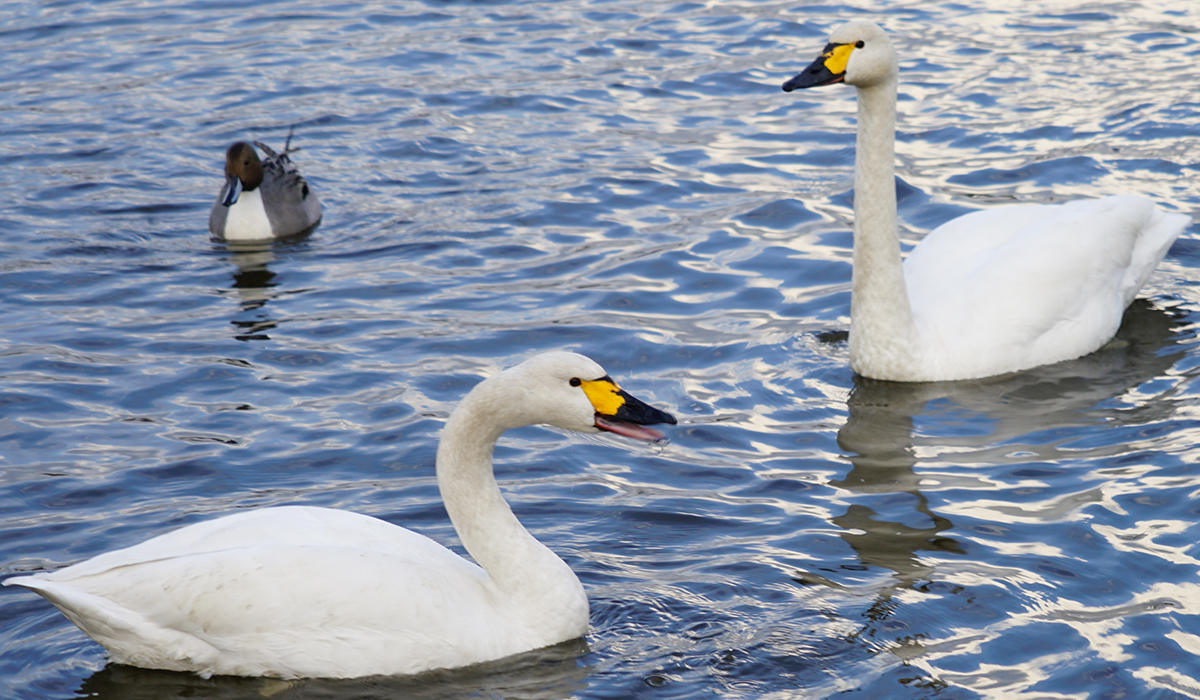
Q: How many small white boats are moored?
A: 0